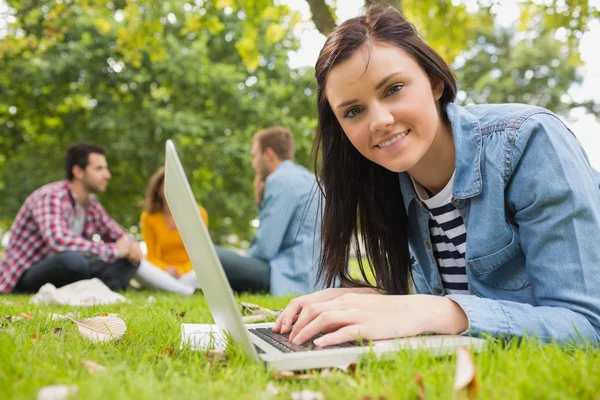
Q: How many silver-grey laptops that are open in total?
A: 1